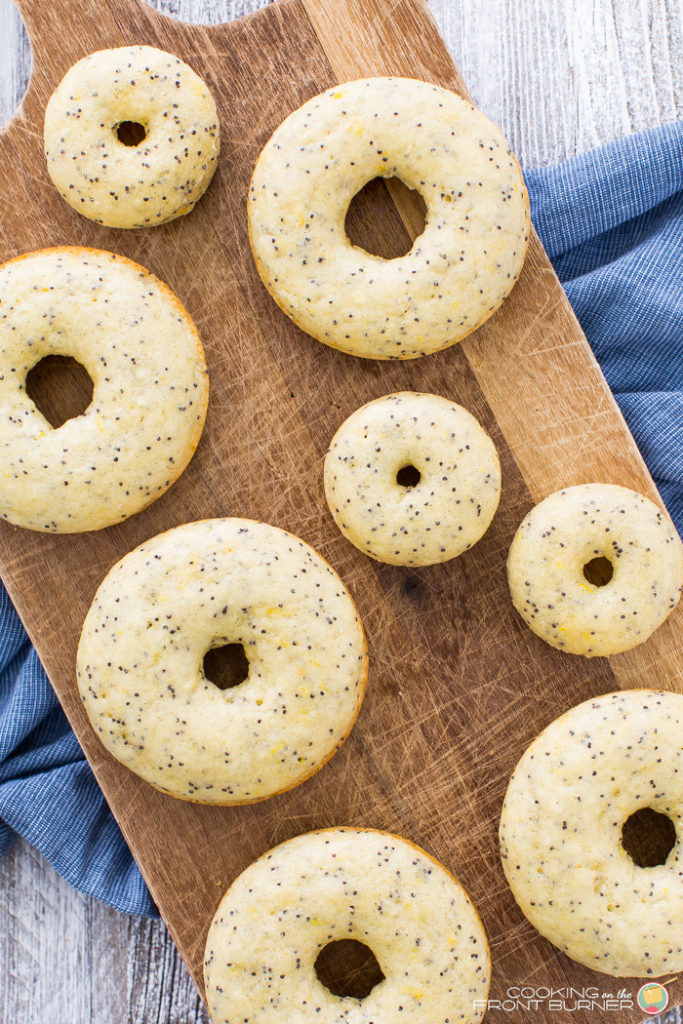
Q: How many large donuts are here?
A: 5